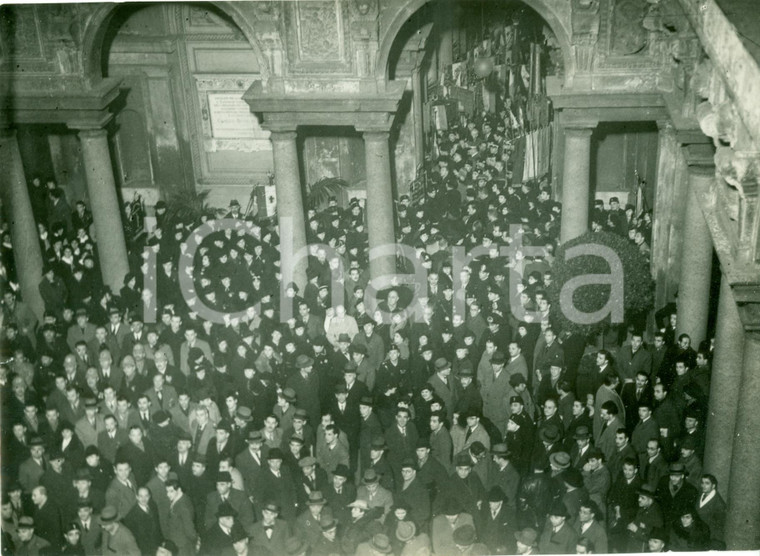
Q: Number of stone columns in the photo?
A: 8